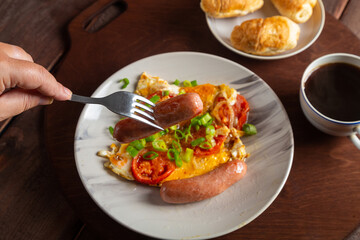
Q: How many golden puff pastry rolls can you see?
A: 3